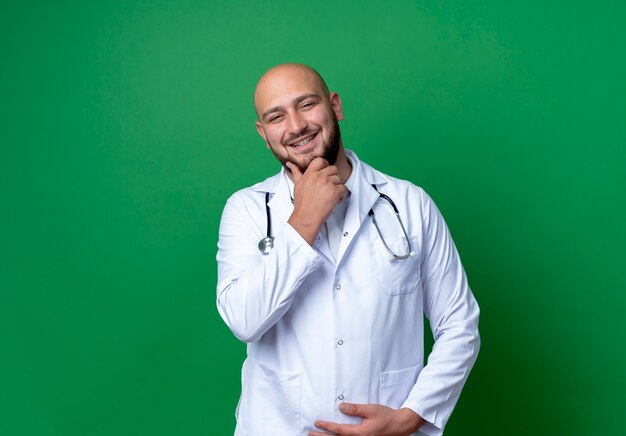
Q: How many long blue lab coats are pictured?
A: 0